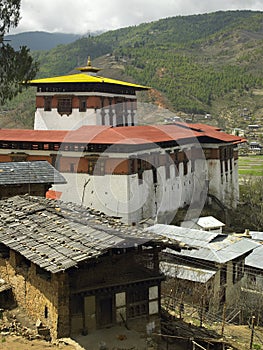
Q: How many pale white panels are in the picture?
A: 4